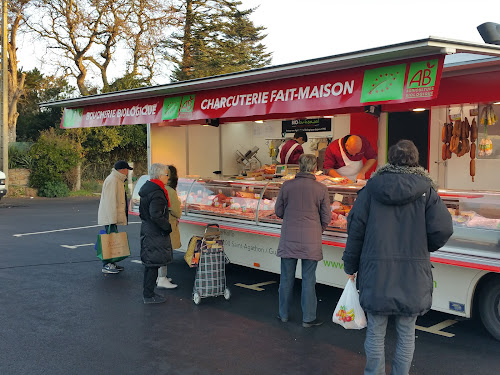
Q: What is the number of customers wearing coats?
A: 5